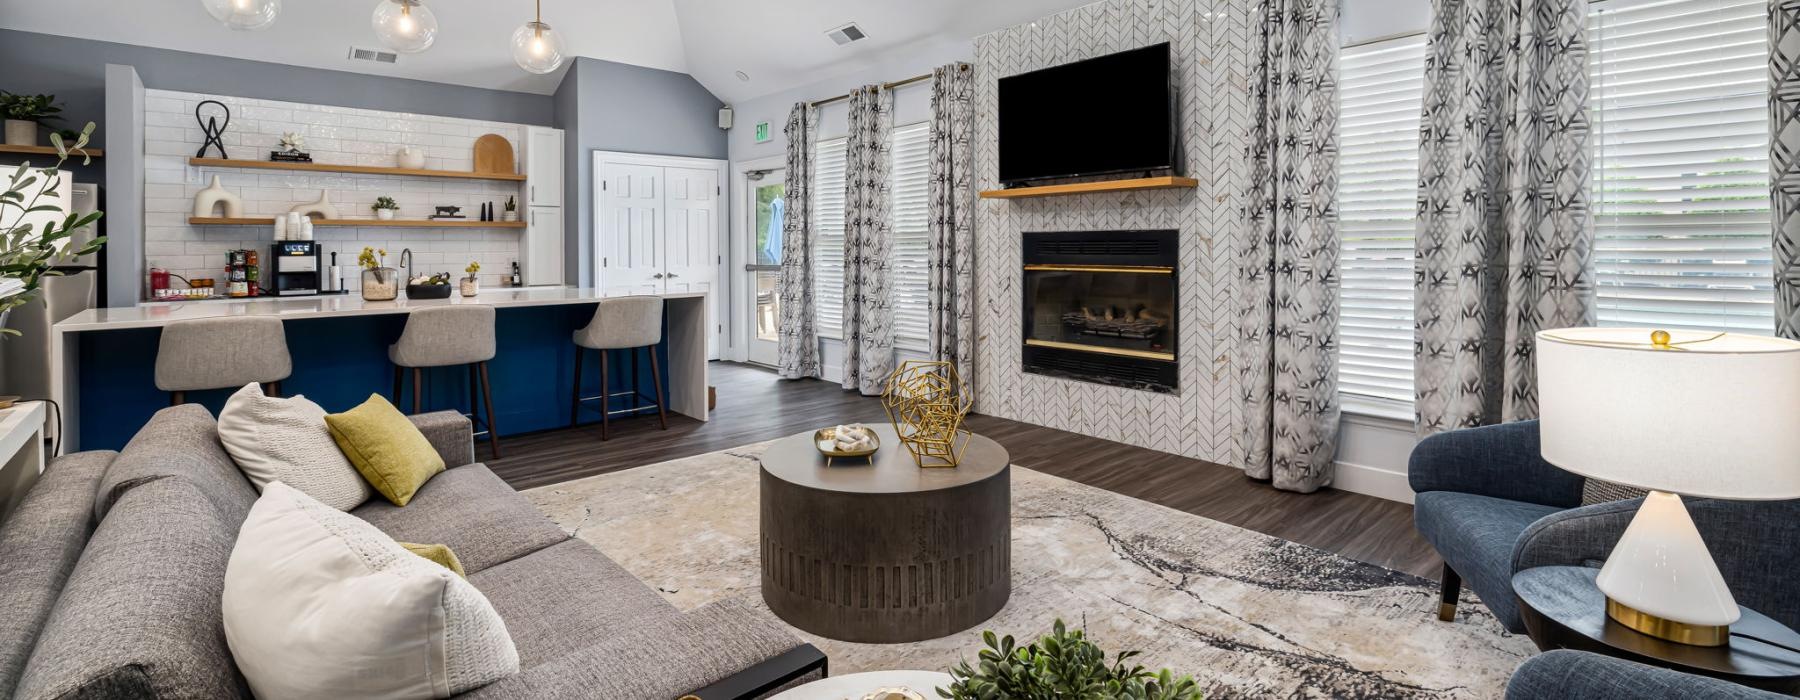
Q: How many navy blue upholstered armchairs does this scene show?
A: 2